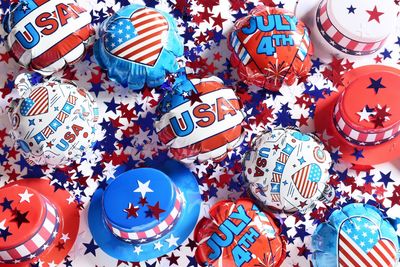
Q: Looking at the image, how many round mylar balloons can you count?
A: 8